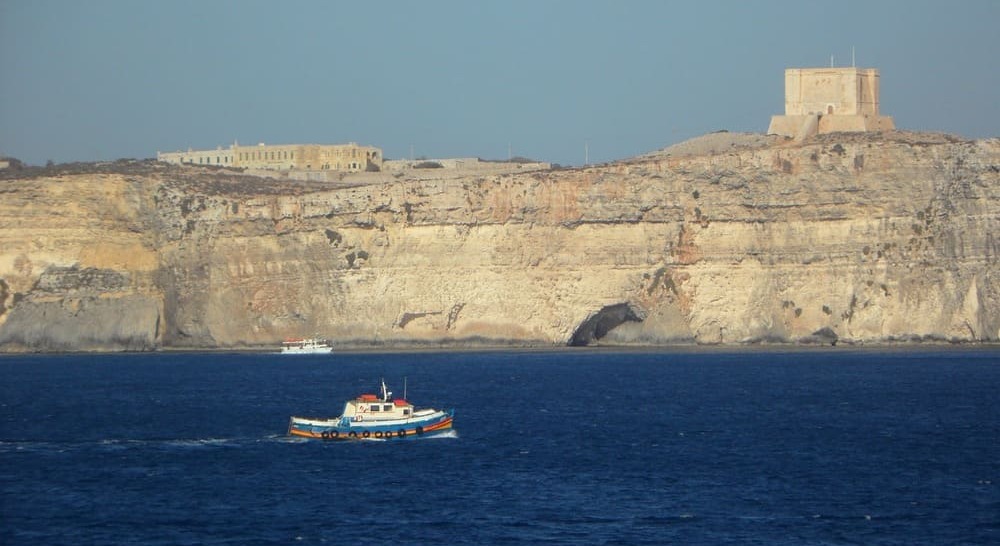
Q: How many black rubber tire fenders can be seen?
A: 8